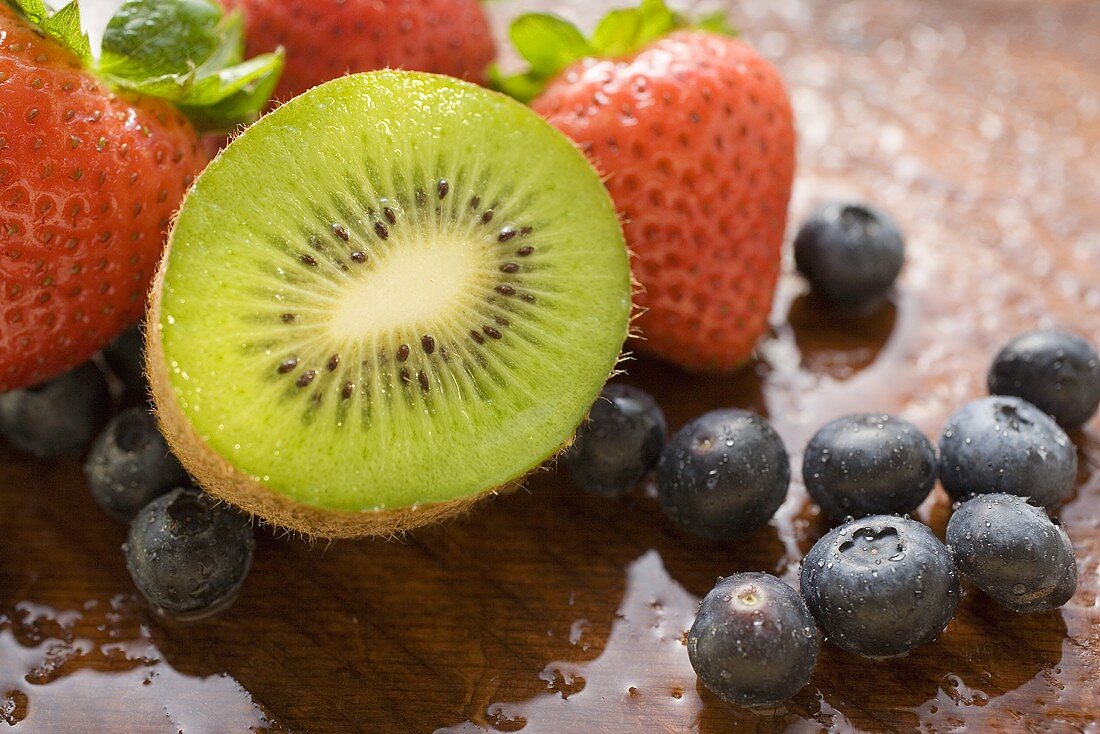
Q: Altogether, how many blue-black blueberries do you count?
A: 13